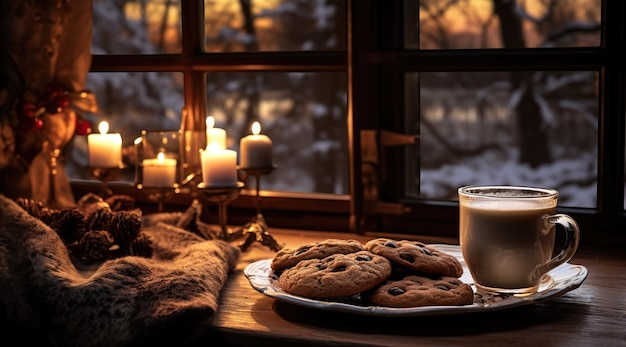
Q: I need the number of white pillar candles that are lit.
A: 5